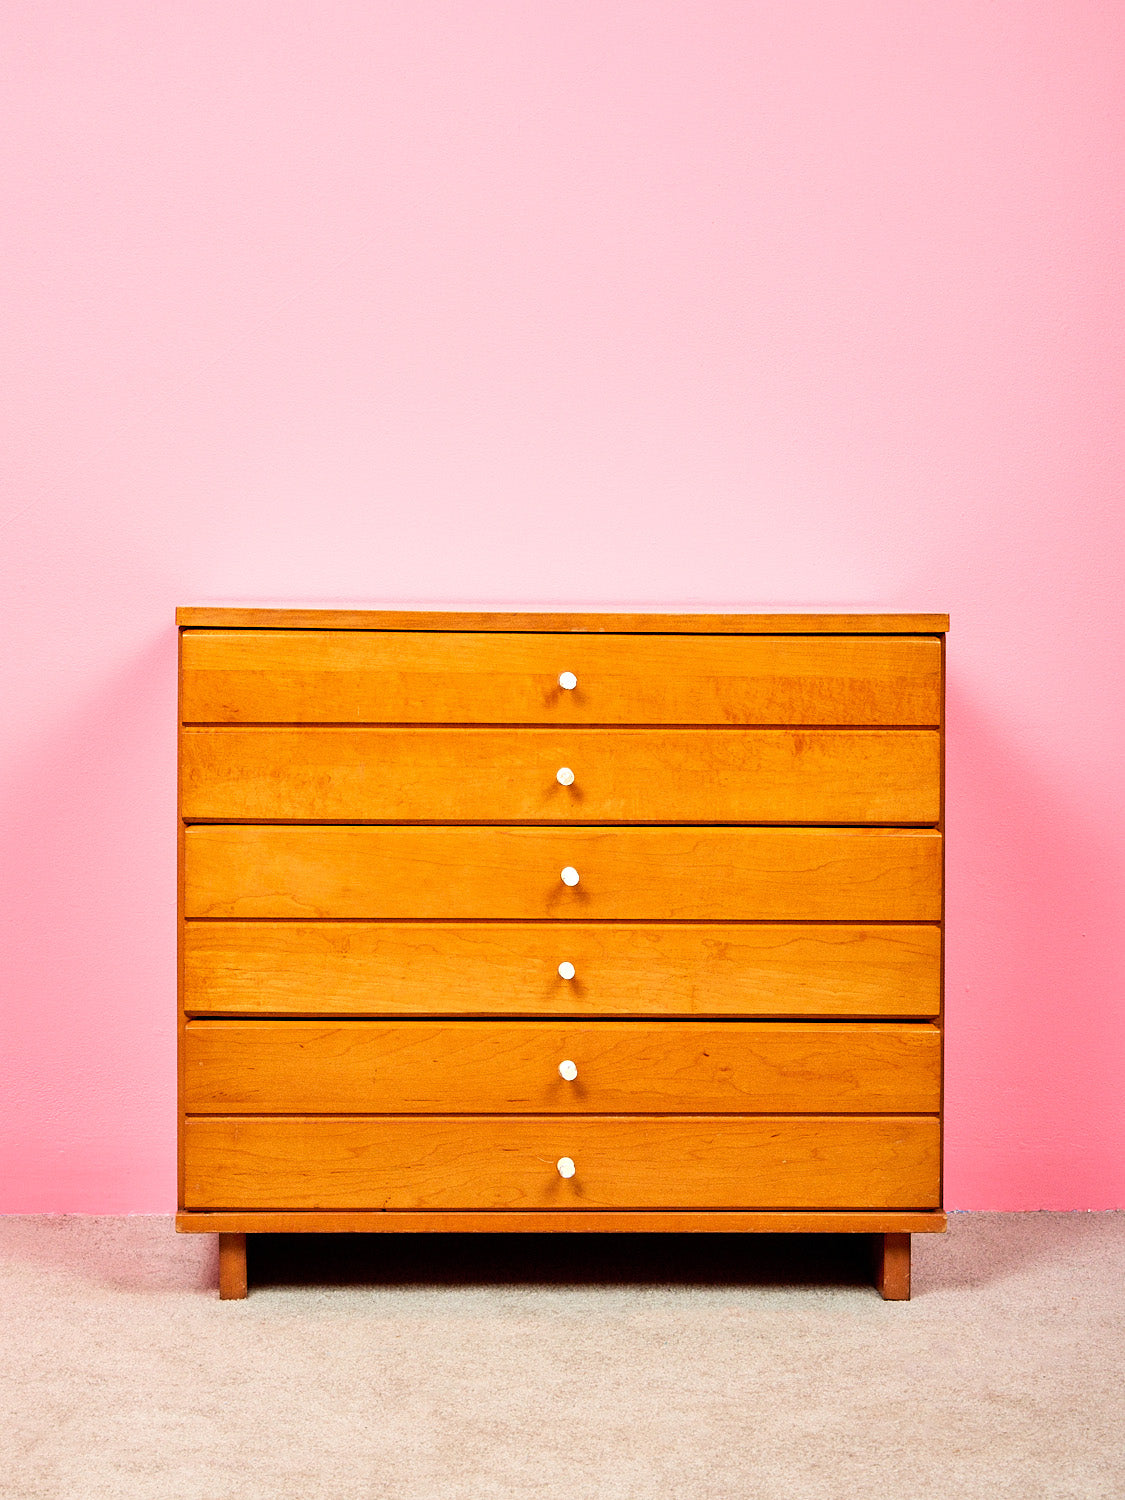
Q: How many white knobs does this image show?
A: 6